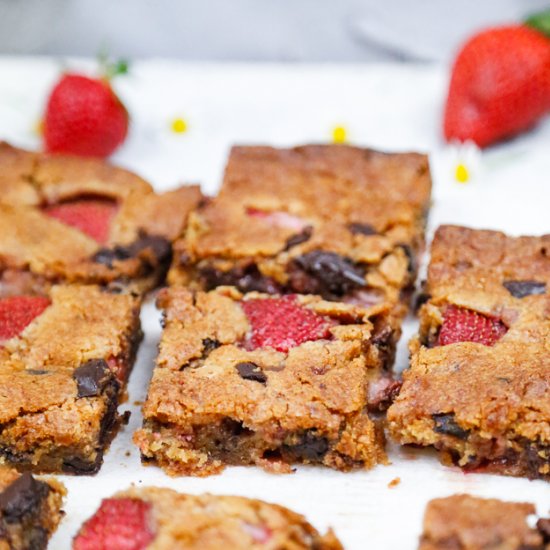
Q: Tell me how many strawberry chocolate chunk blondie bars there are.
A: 8